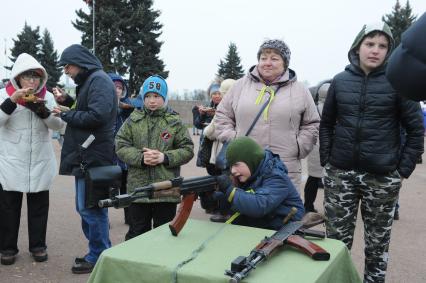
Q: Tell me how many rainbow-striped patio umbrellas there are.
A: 0